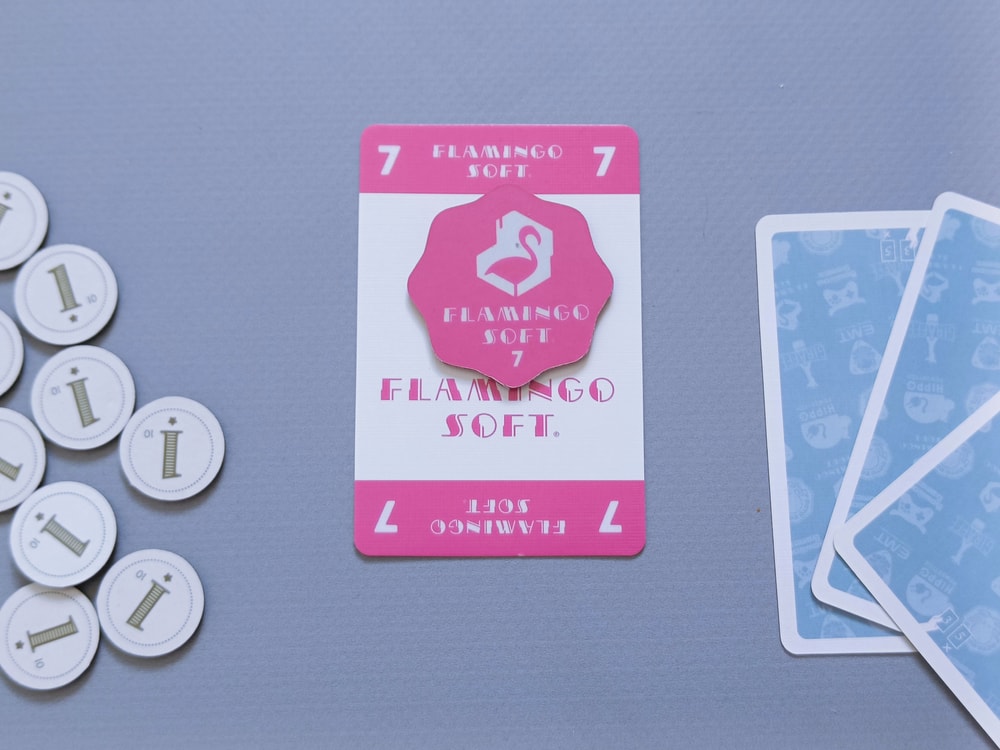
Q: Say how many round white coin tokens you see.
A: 9